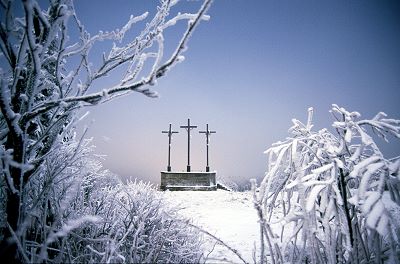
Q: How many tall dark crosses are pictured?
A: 3